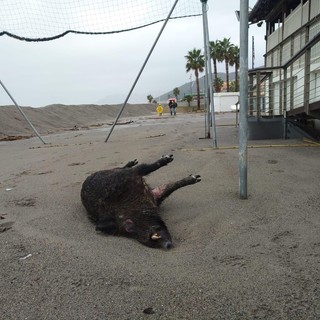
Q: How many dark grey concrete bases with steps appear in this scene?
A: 1